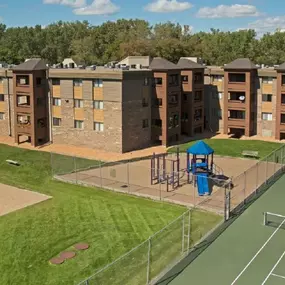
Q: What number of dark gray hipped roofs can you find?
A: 5